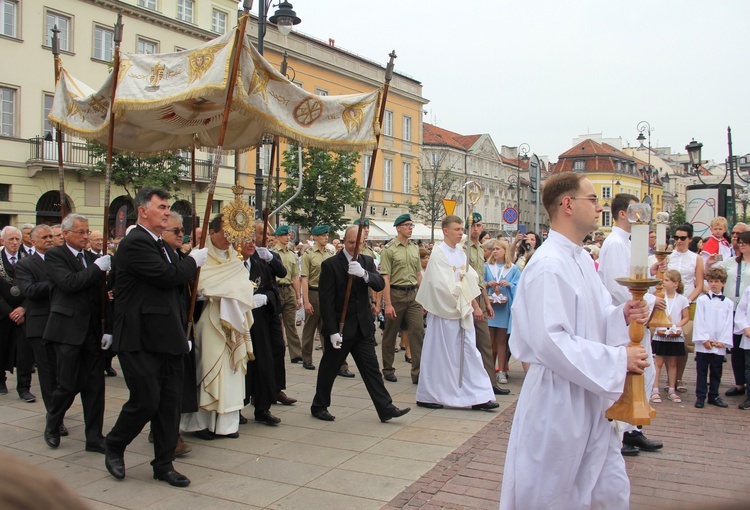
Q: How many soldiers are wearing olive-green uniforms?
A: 5